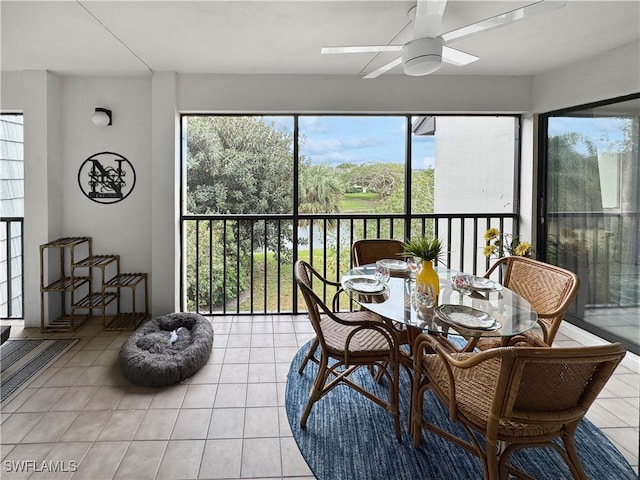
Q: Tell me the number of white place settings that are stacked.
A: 4